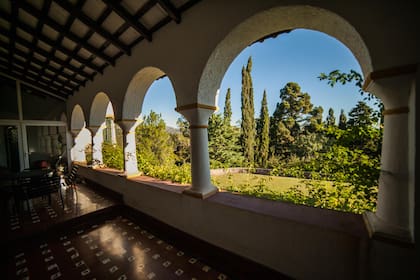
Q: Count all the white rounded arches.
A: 4